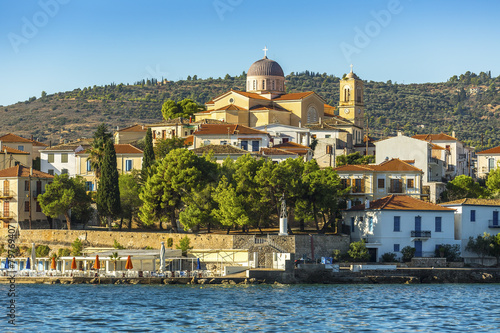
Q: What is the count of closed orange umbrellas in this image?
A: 4